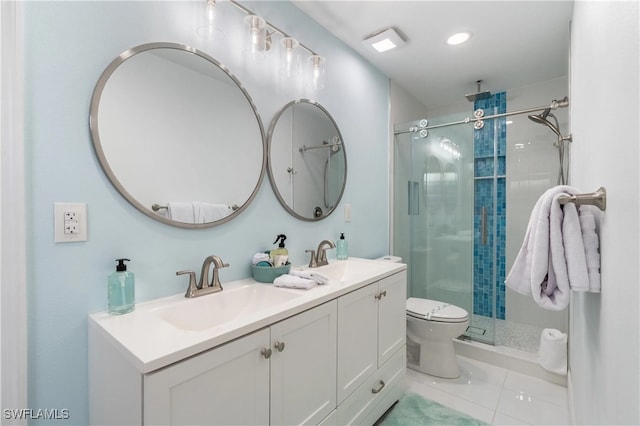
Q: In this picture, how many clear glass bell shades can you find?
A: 4